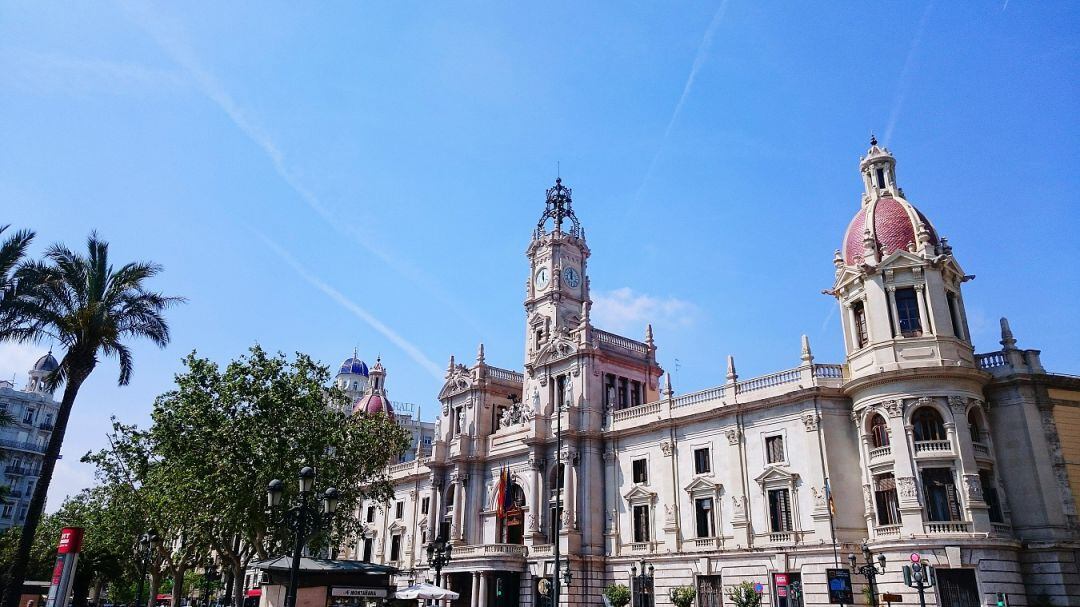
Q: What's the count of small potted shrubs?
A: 3